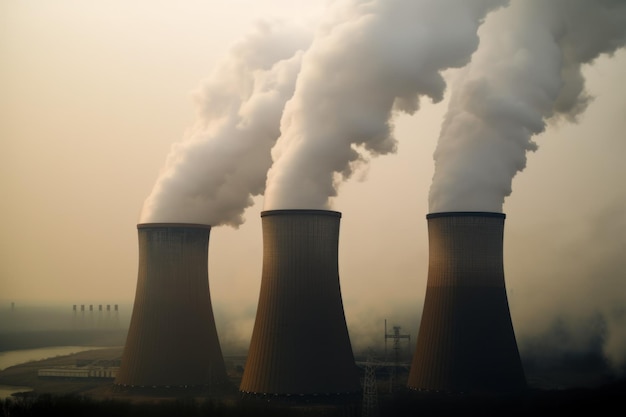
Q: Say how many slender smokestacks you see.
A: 6